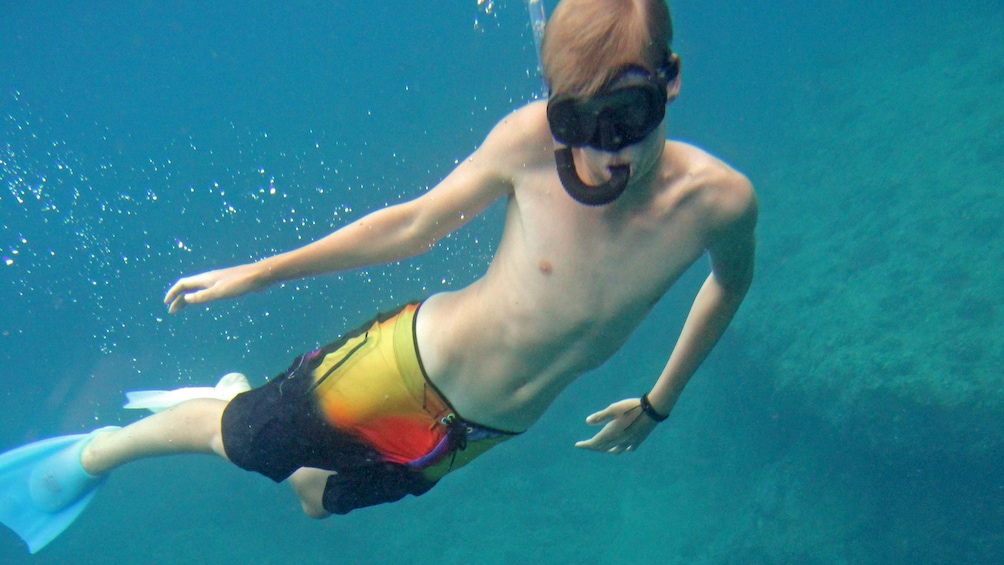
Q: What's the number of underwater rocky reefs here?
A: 1